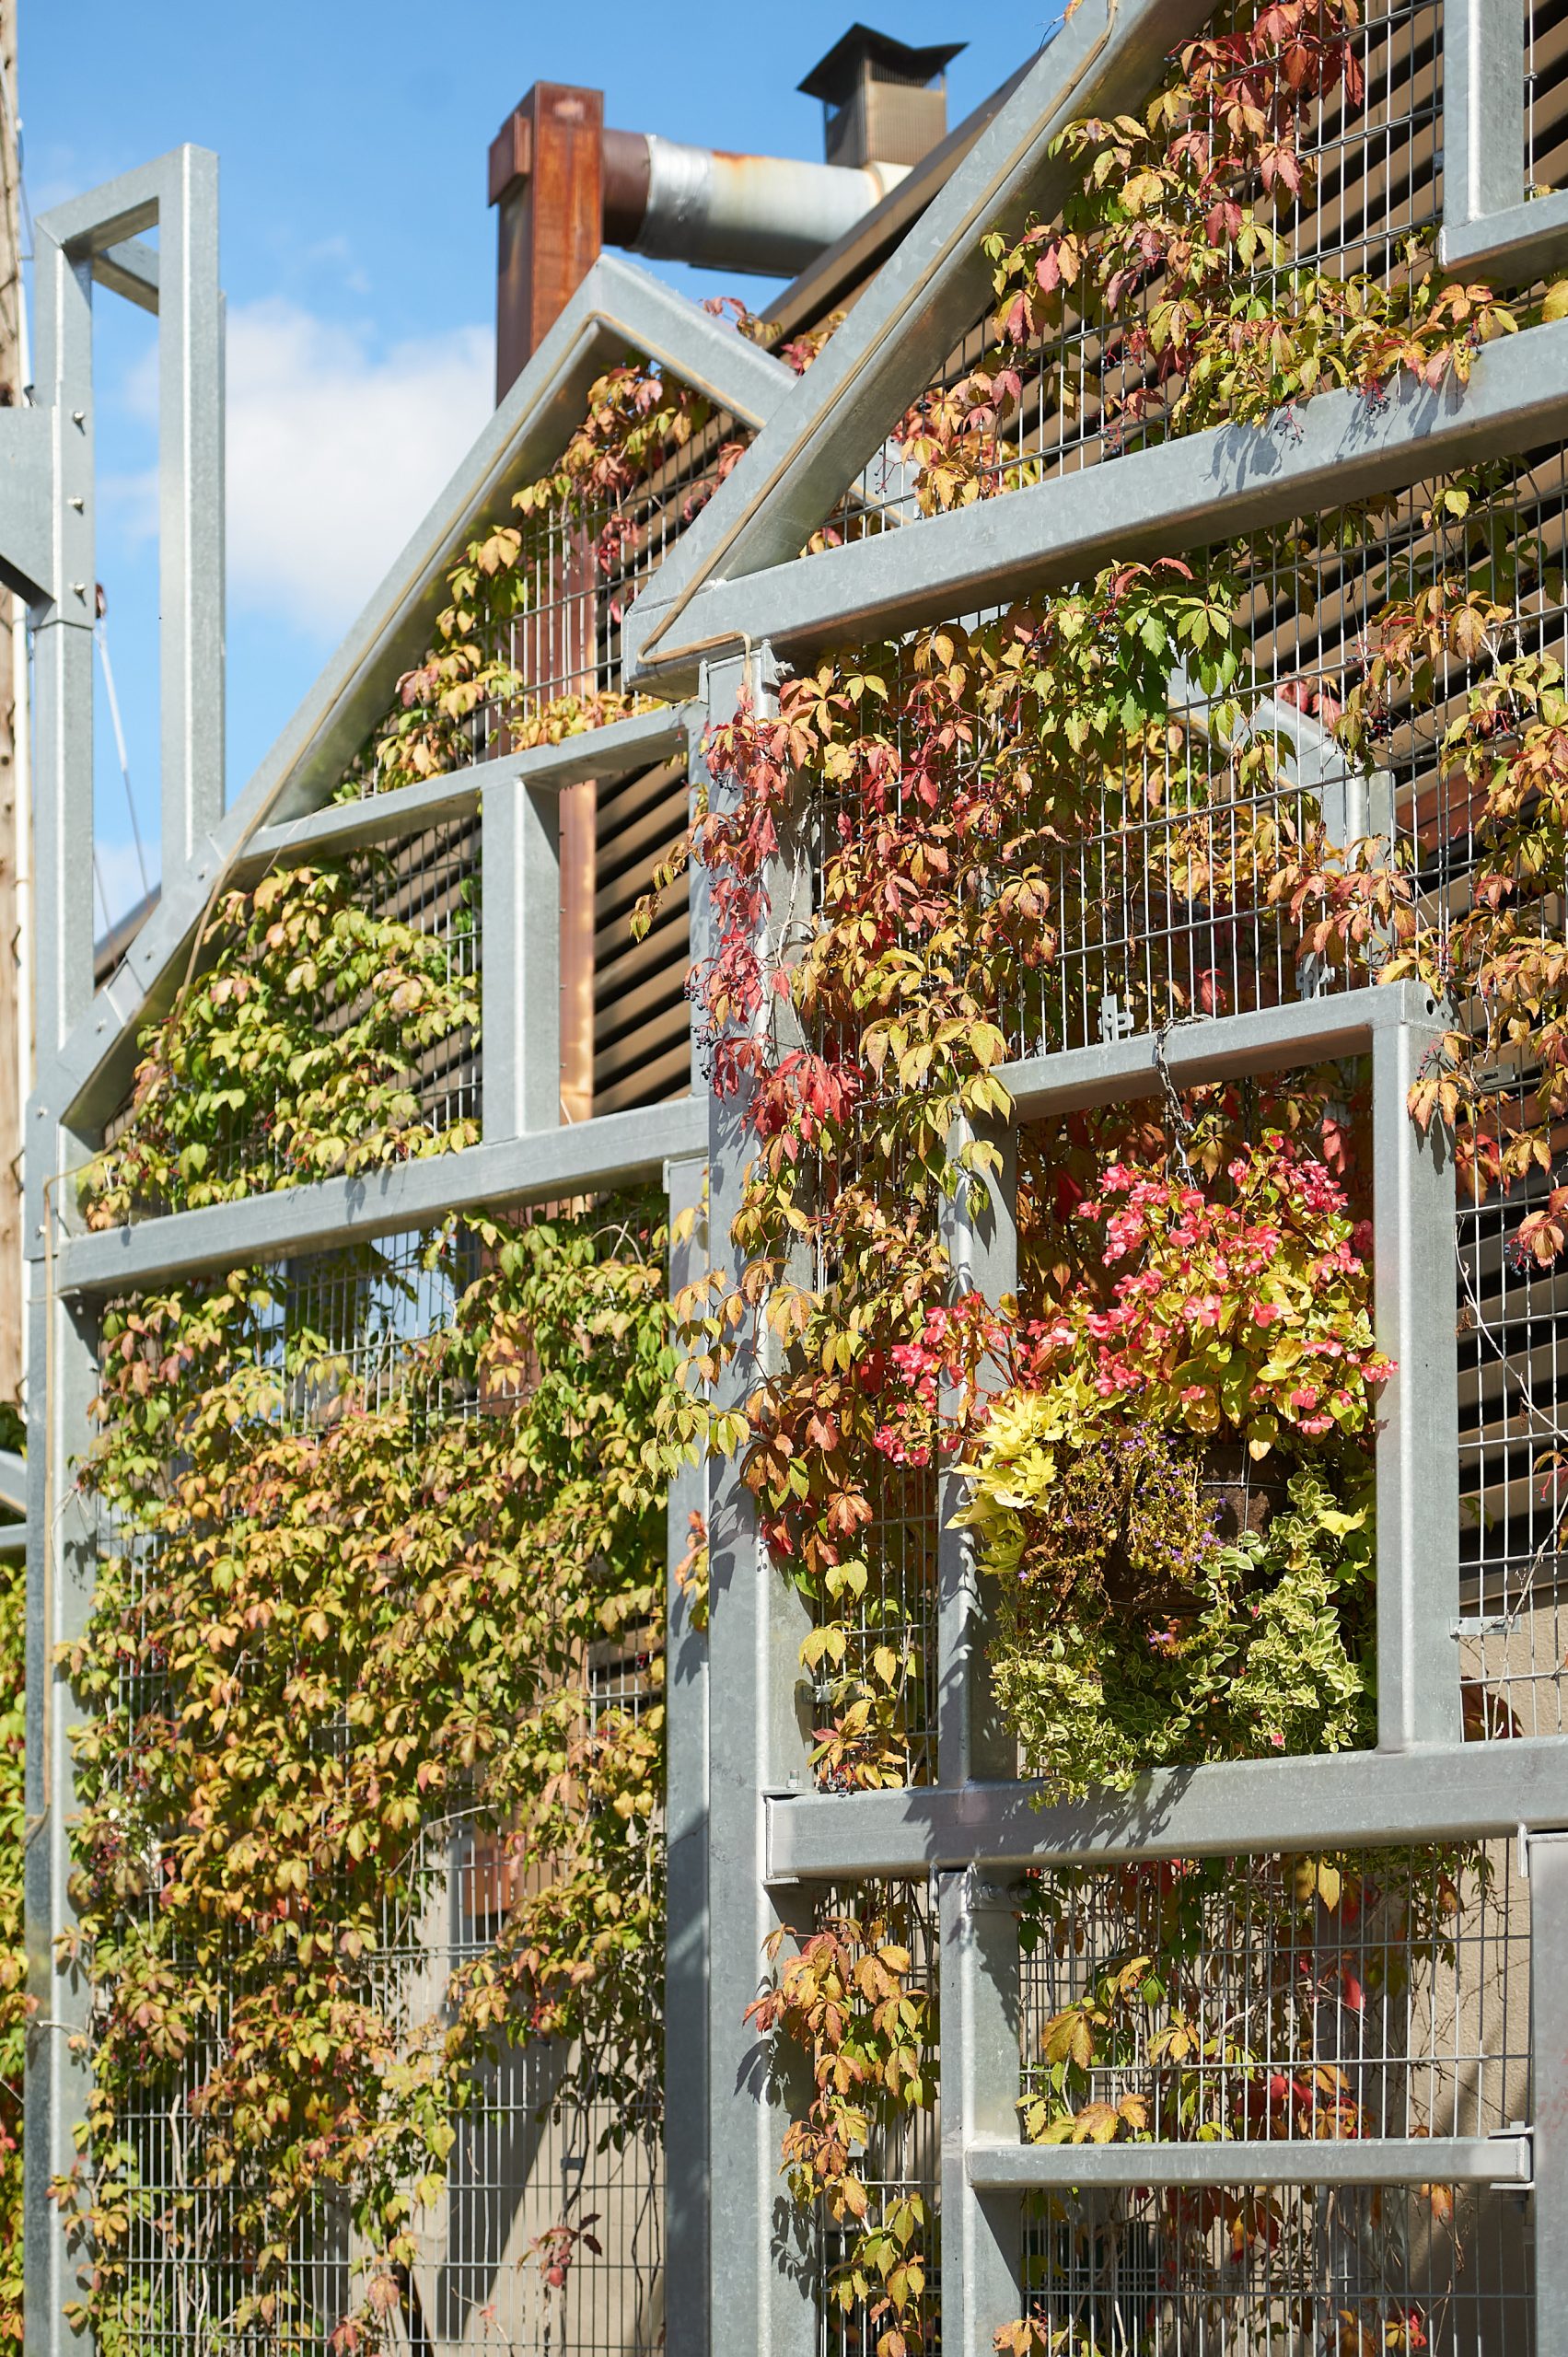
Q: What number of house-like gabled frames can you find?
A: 2